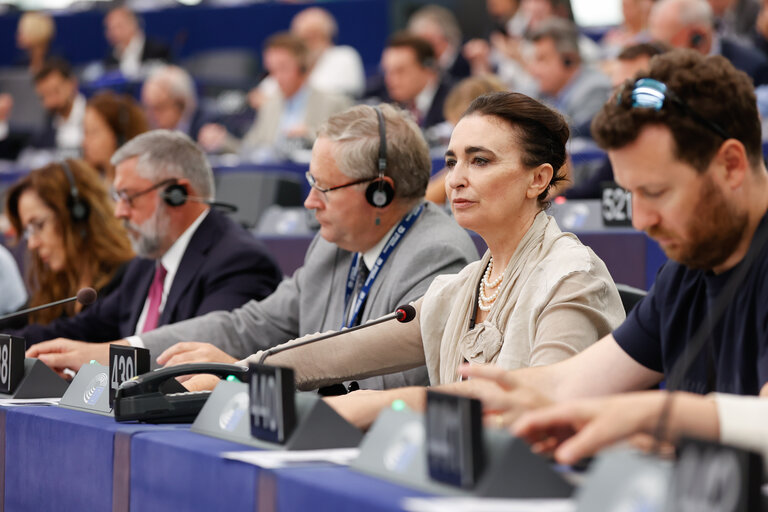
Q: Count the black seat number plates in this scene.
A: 6